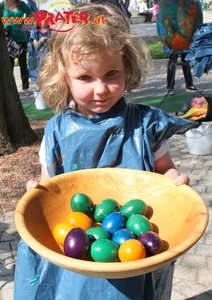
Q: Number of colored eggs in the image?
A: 13